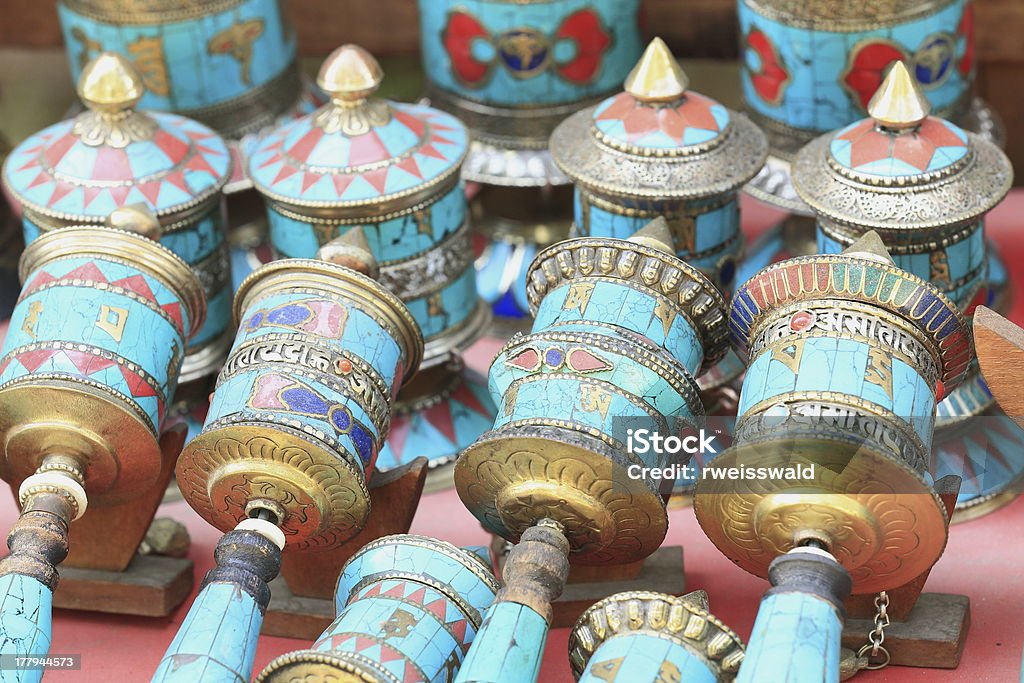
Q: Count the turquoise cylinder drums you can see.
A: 13